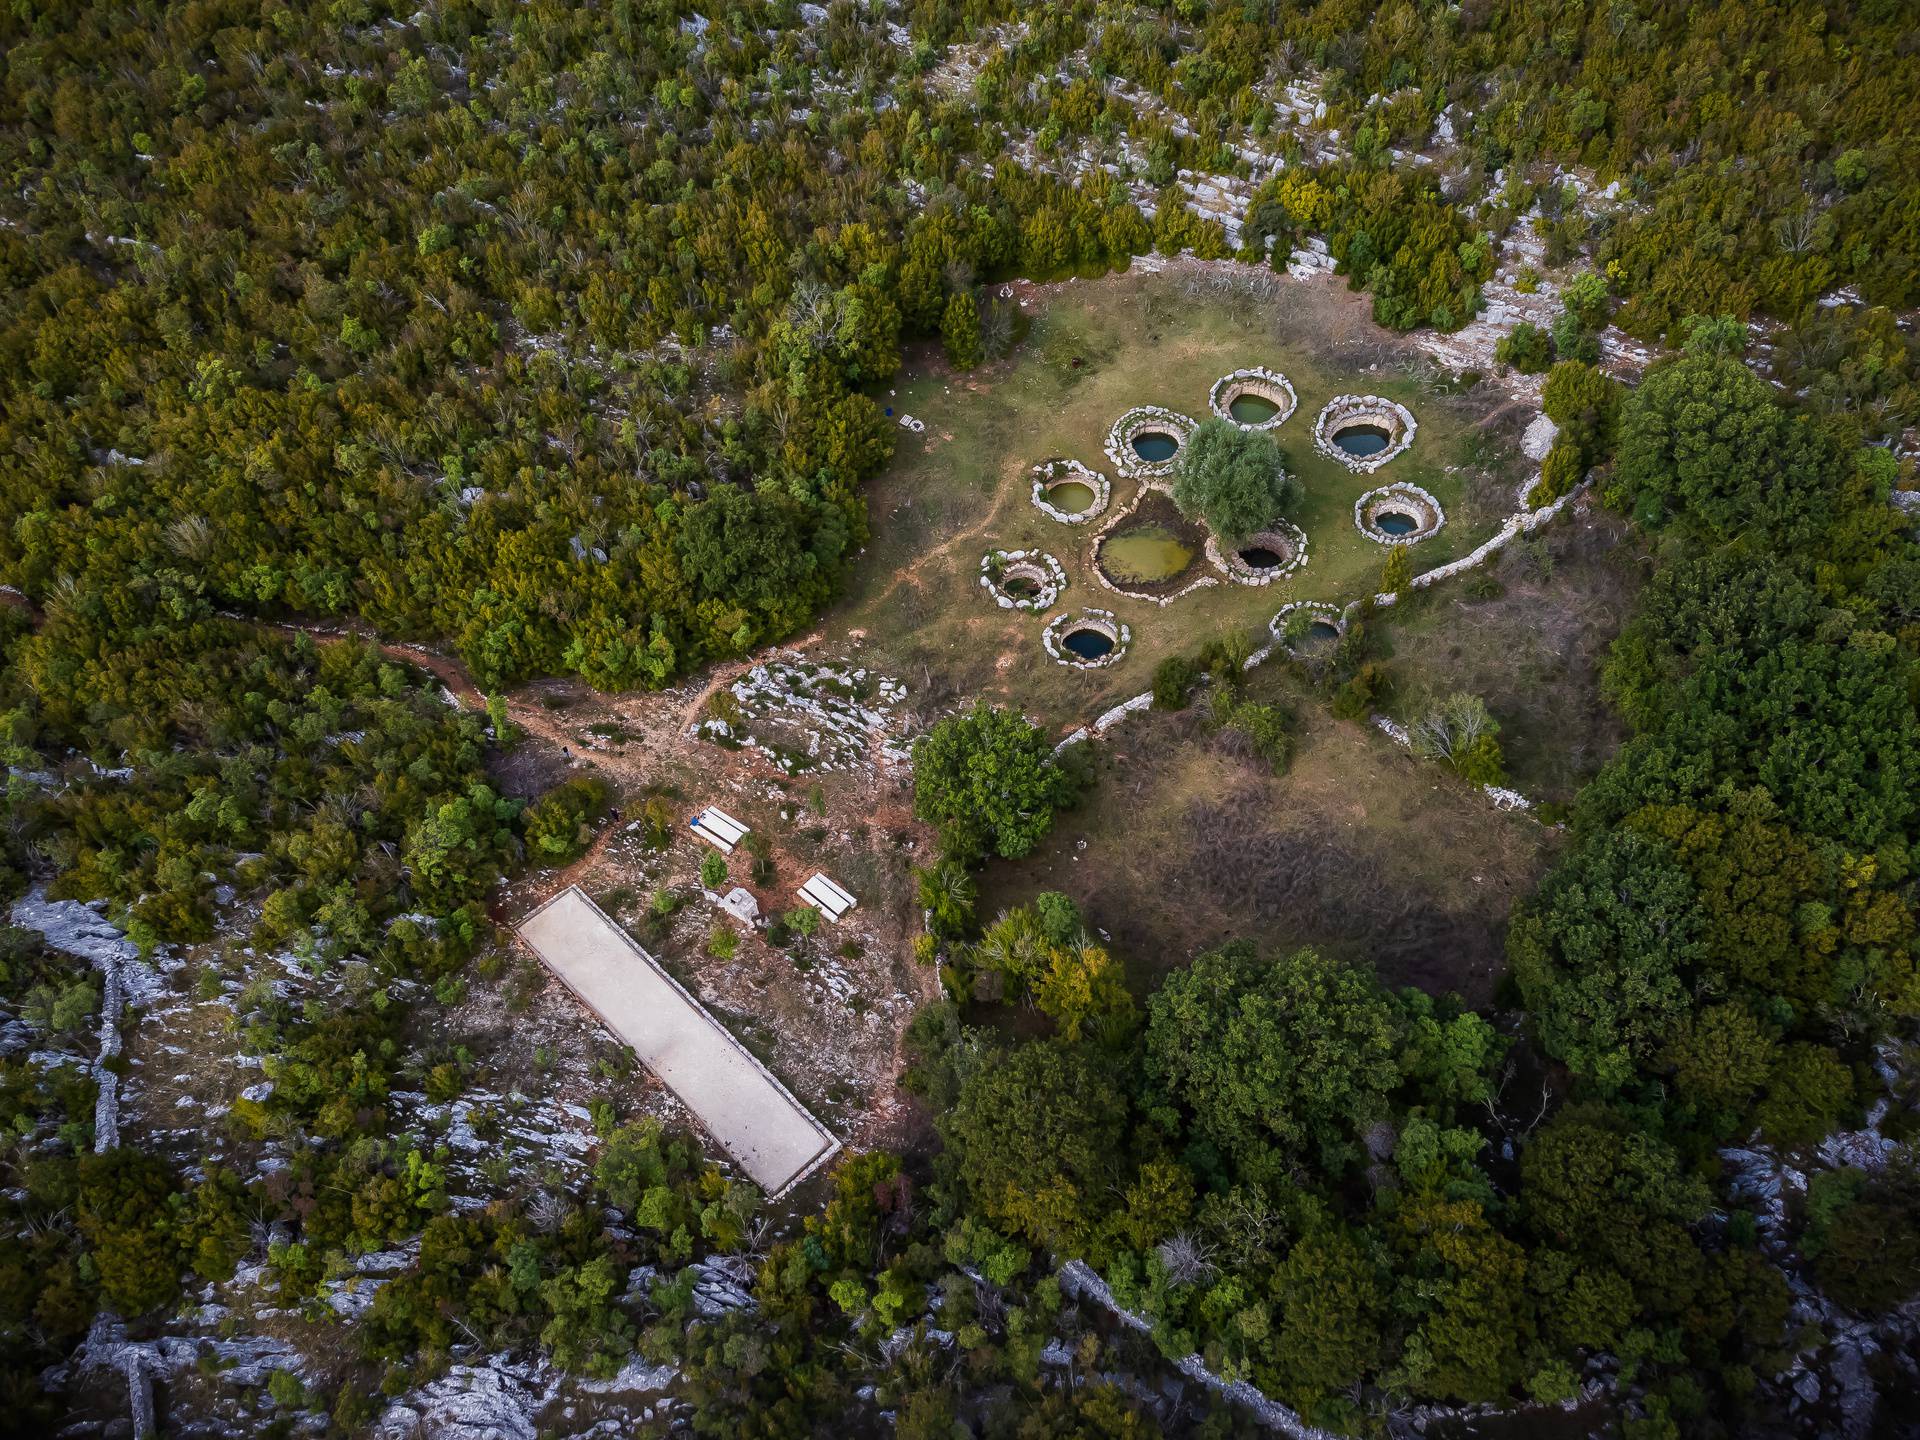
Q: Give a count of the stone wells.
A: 9